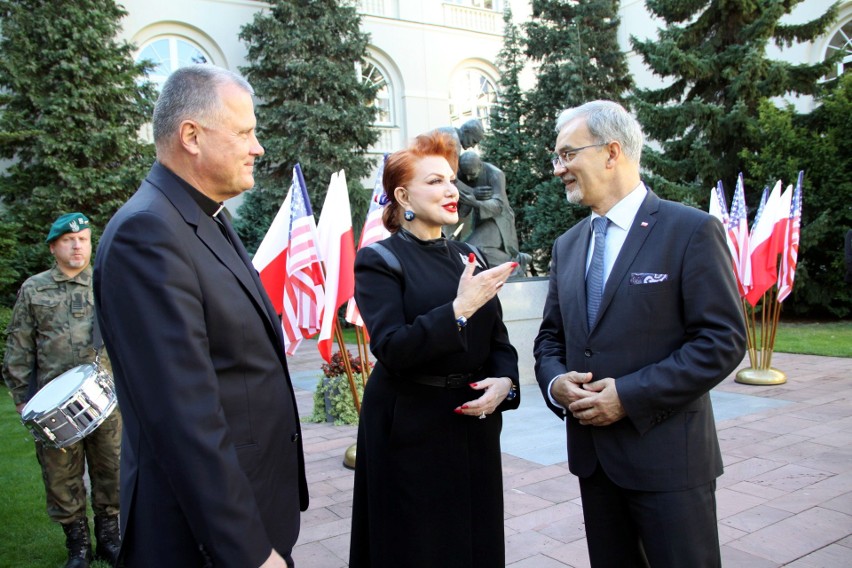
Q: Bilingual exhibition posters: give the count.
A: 0